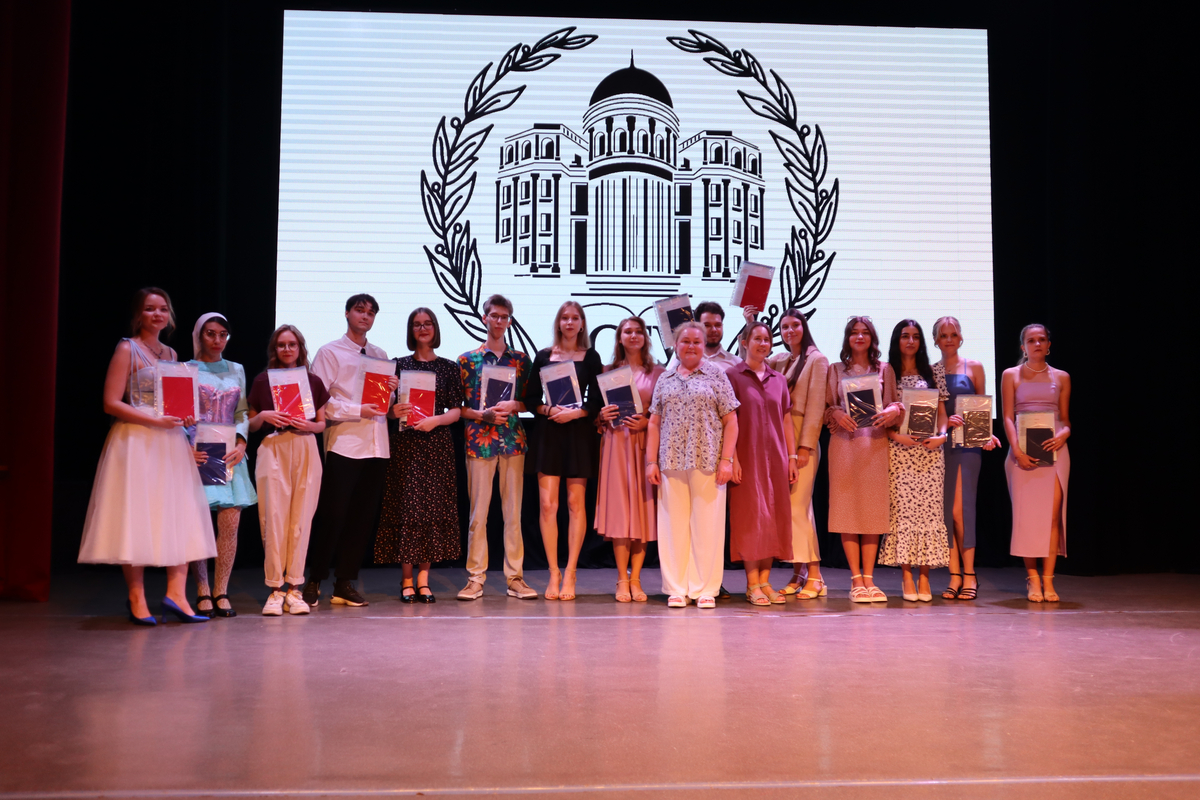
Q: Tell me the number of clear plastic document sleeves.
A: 14